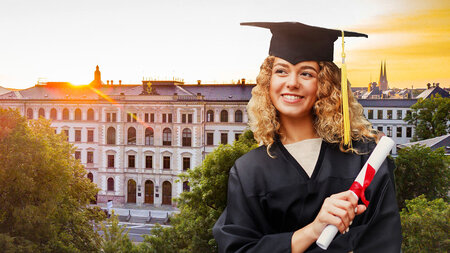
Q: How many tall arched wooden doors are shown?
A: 3